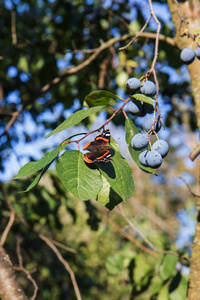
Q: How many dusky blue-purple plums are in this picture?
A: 11